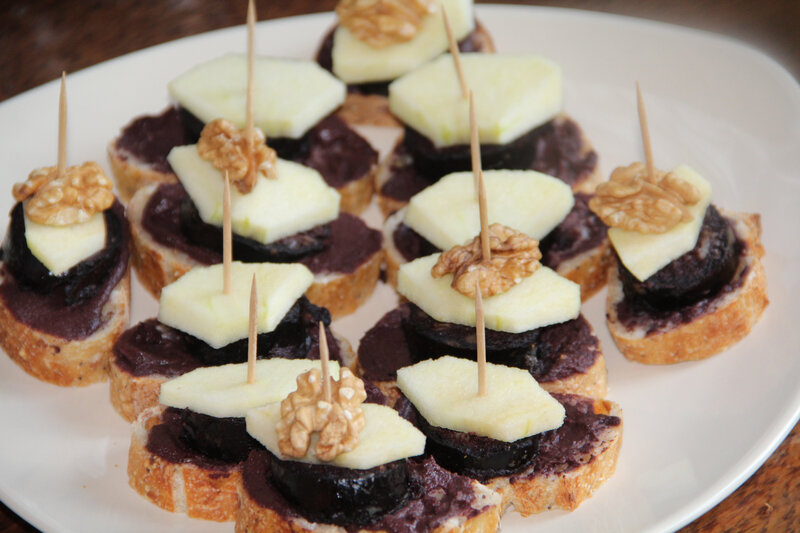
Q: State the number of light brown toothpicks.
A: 10